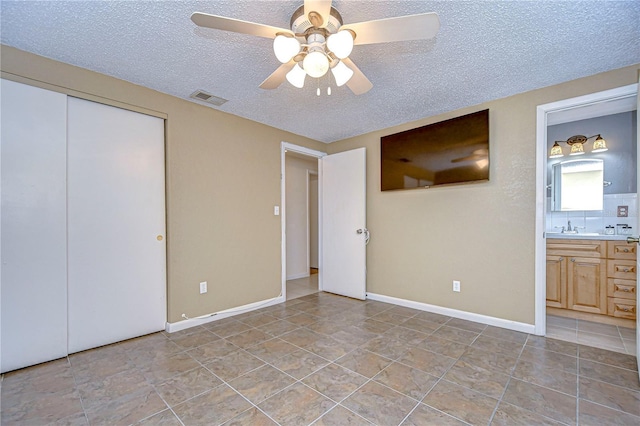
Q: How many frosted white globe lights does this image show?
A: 5